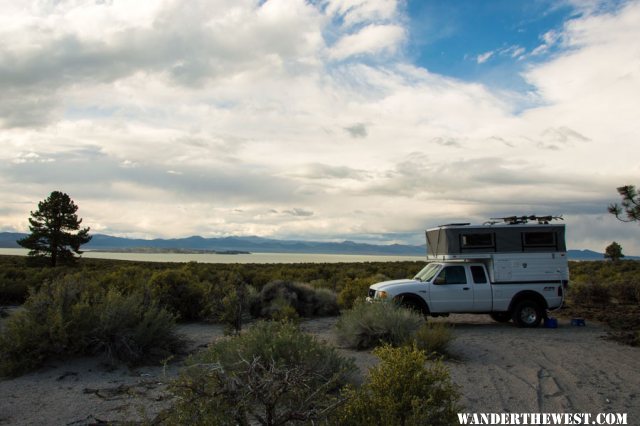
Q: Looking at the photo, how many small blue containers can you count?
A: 2